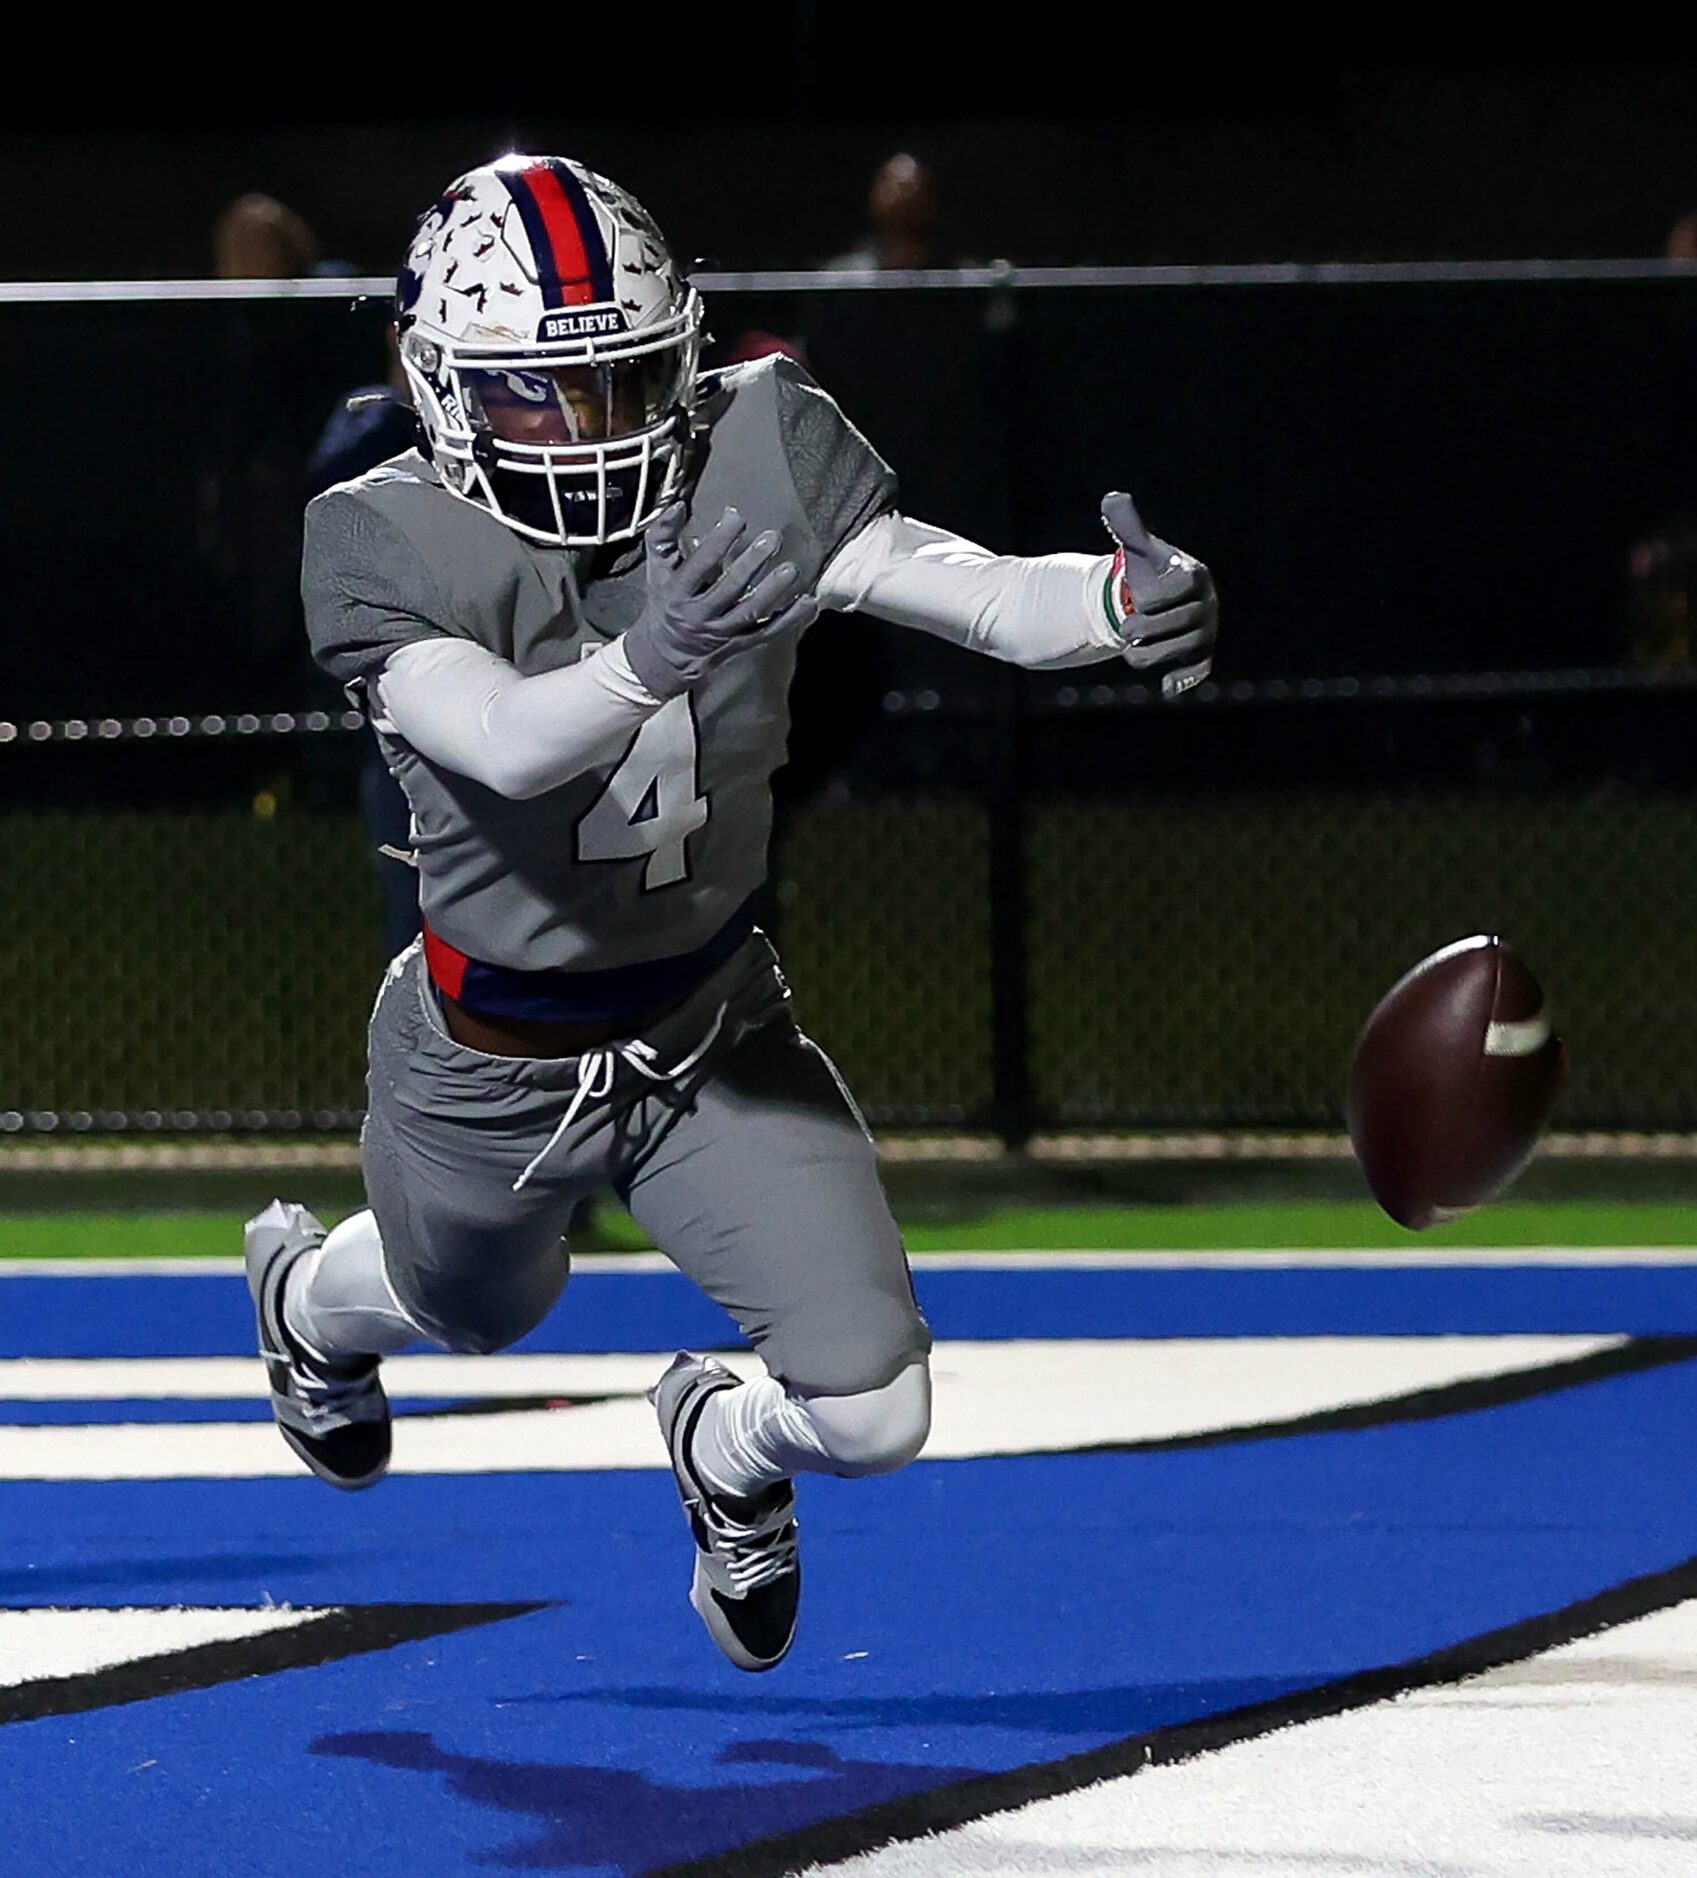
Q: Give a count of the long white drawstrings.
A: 2